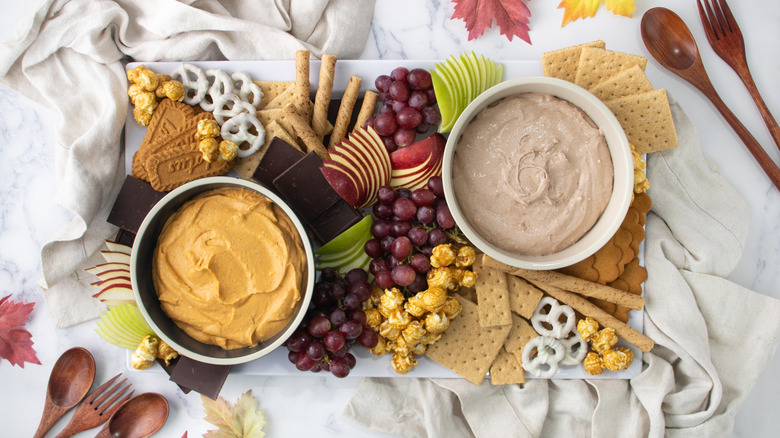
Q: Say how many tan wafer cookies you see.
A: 7